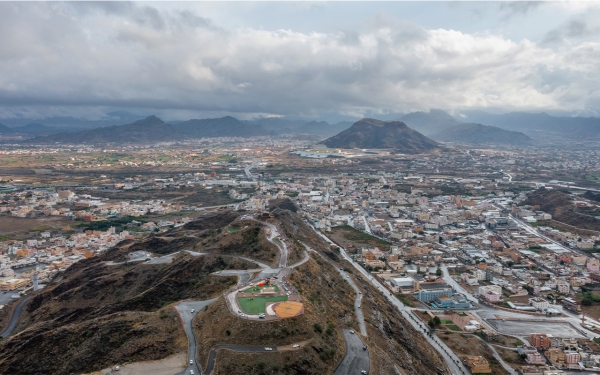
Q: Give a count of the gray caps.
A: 0